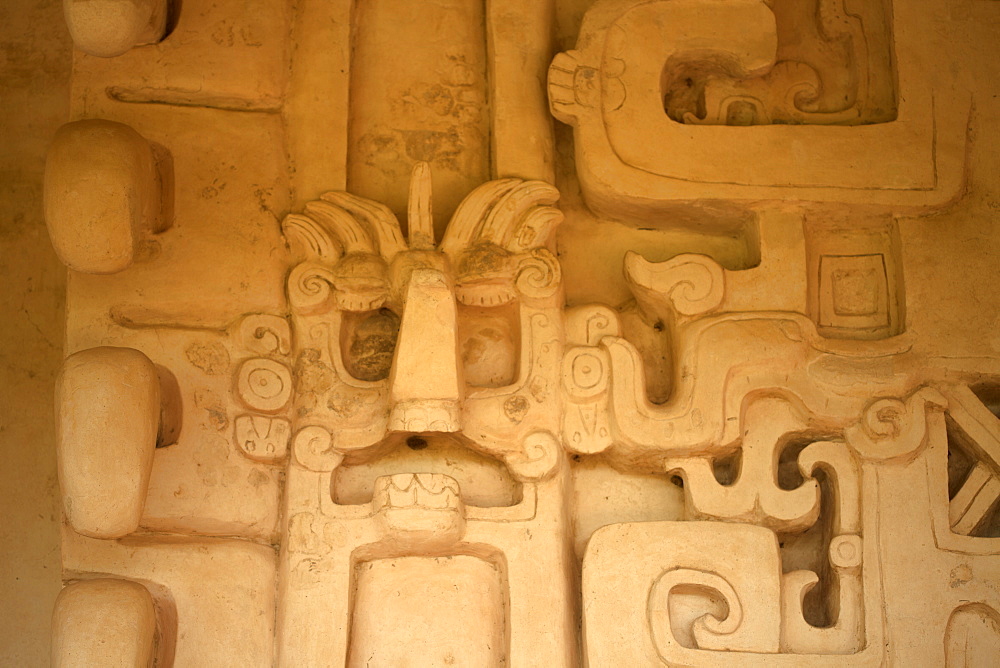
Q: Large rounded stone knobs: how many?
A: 4